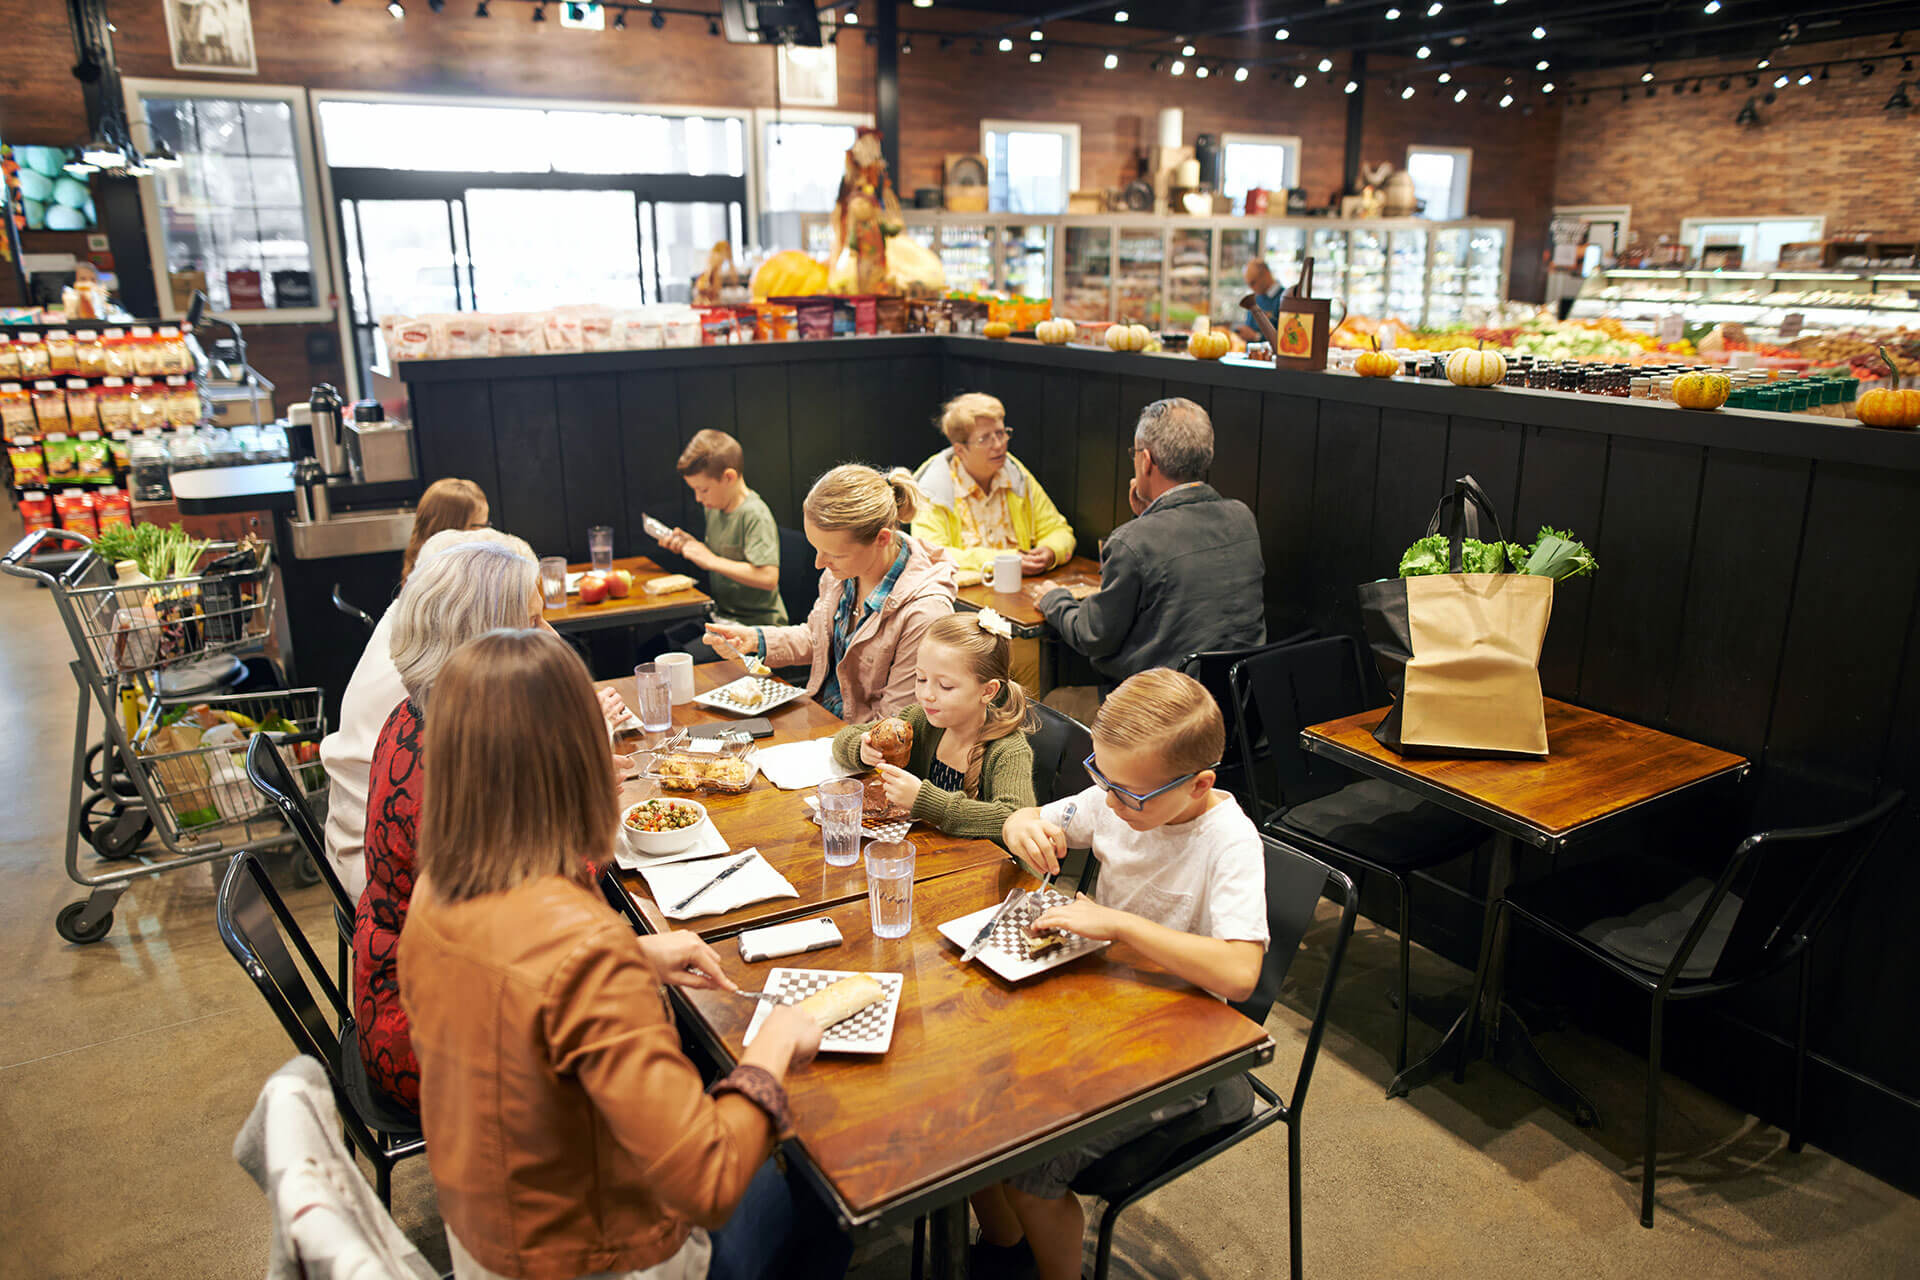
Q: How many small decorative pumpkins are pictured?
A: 8